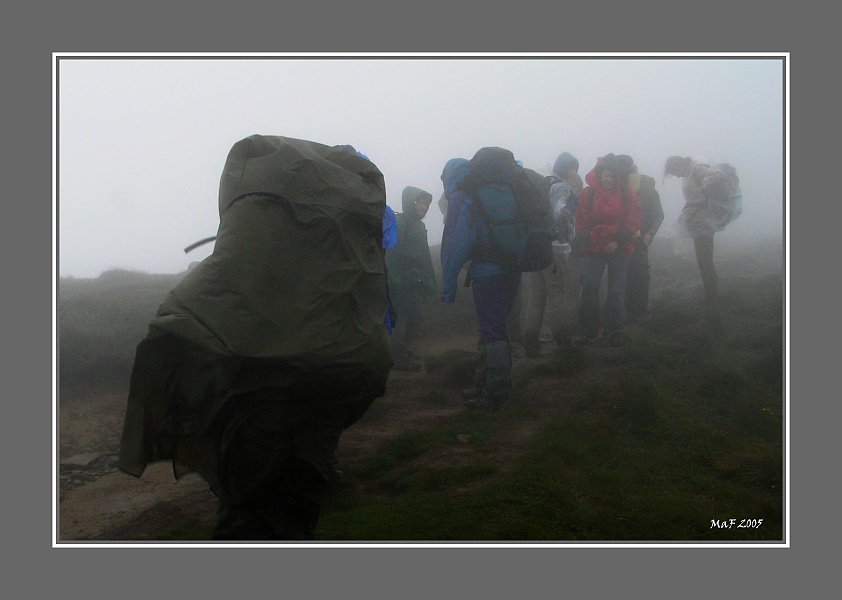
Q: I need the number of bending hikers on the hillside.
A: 1